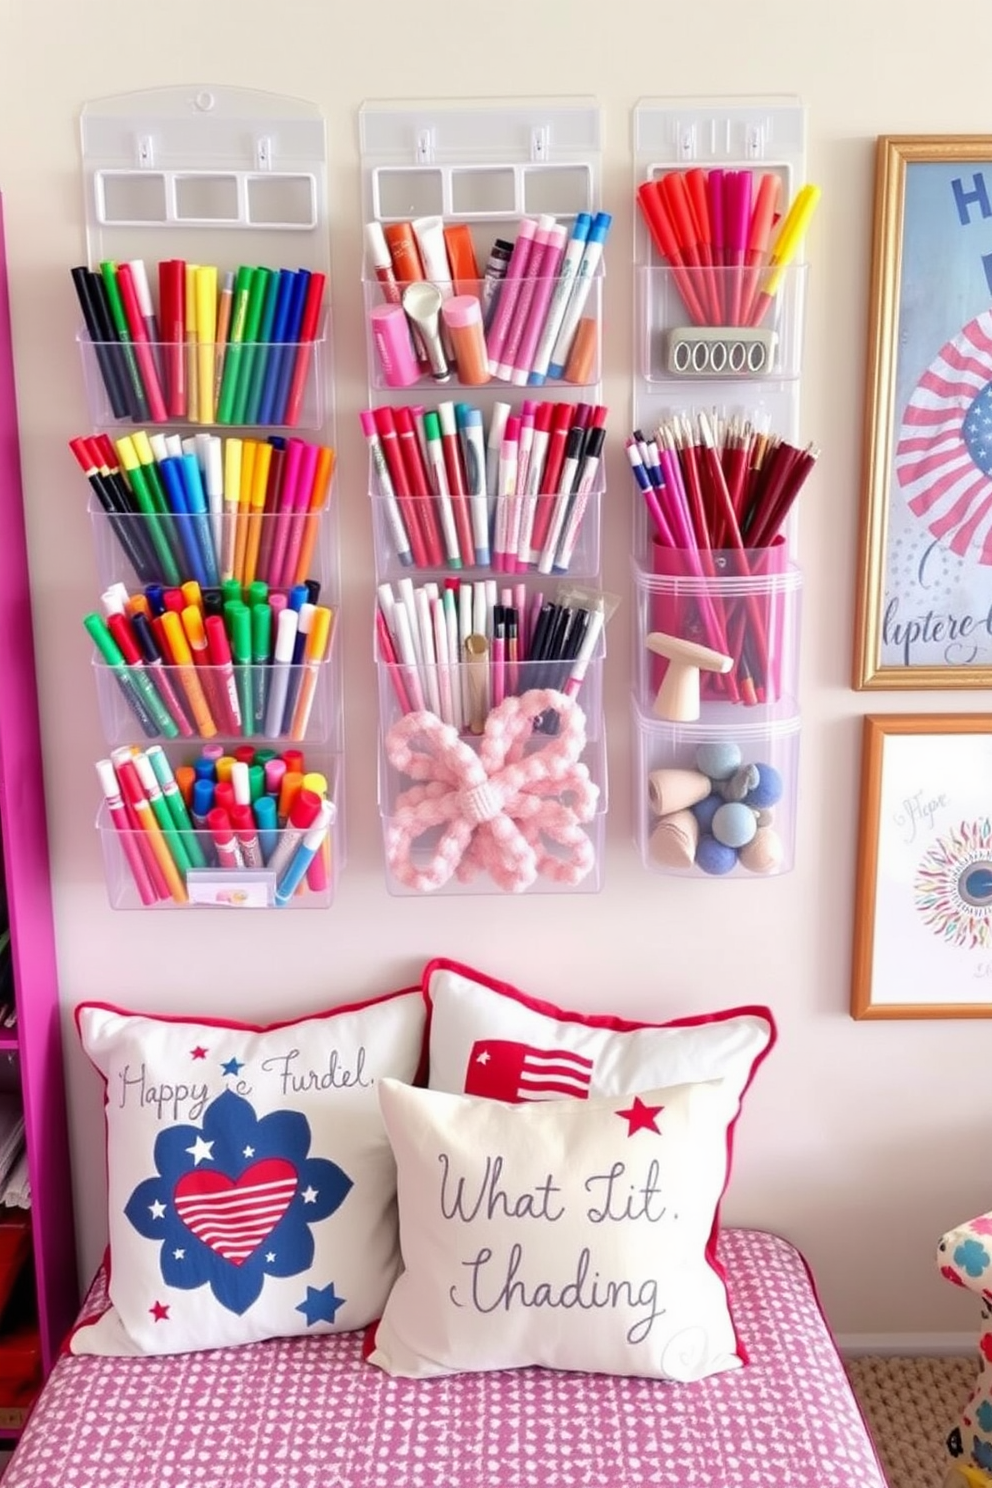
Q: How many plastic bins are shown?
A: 11